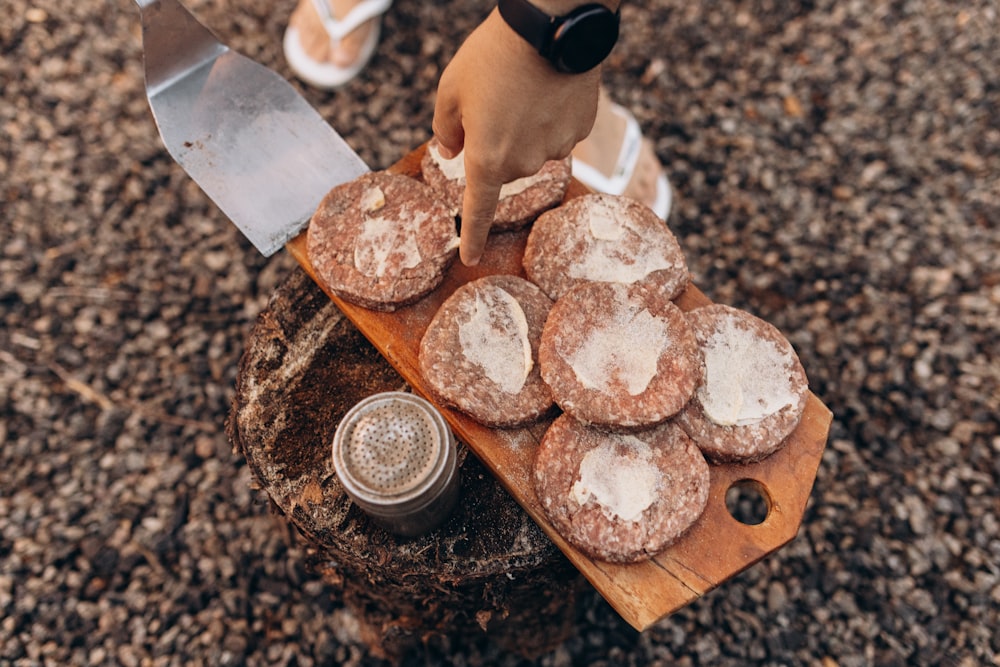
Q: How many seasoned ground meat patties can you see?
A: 7